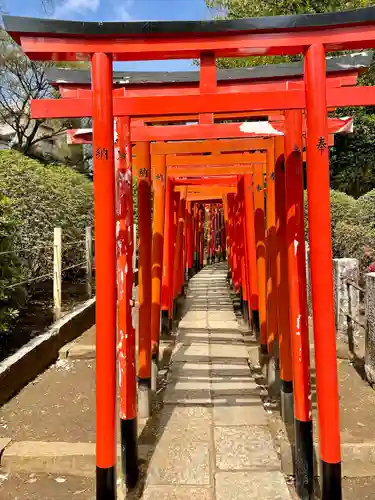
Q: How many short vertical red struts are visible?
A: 2